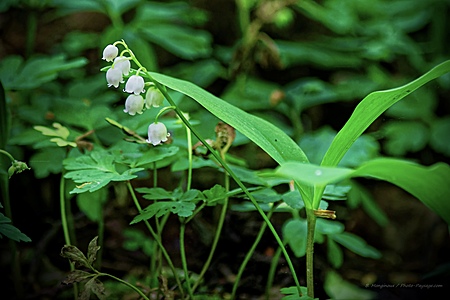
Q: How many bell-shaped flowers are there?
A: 7